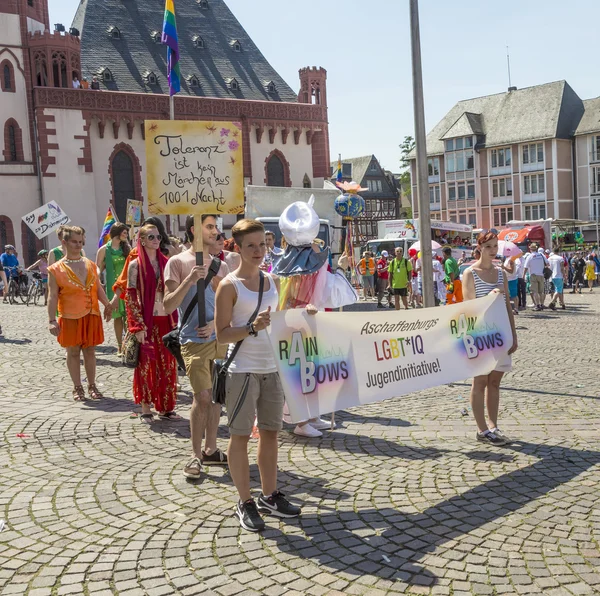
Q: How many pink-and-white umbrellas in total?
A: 2